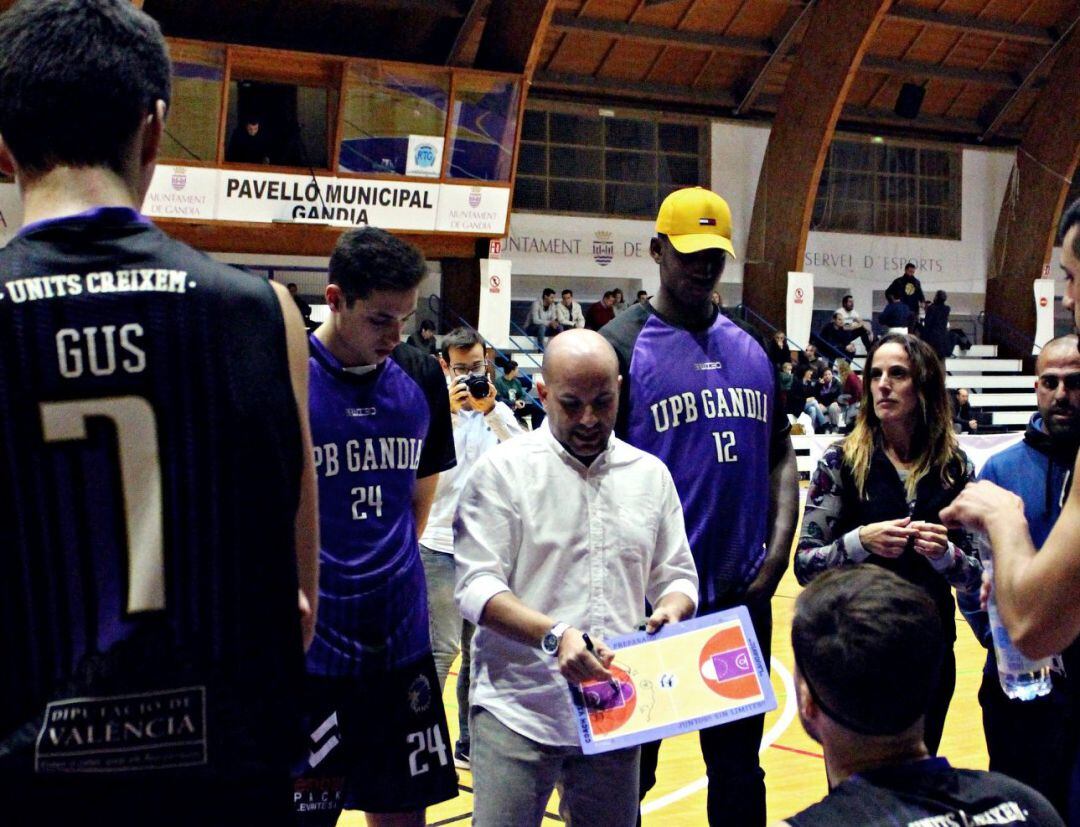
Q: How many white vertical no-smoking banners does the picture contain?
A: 3